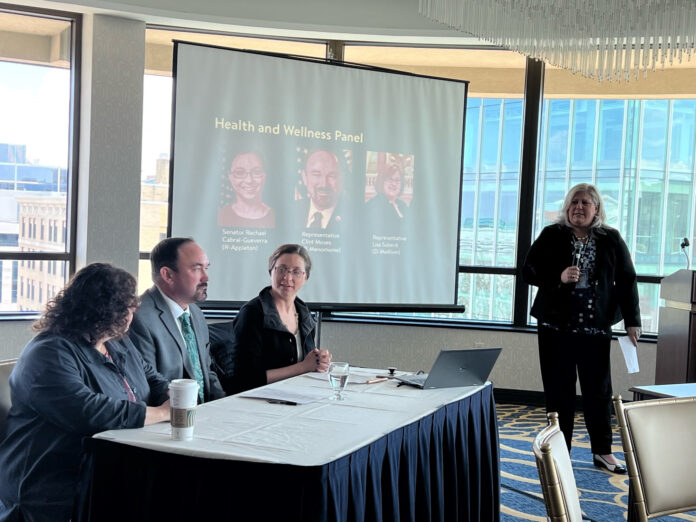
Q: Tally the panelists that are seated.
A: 3